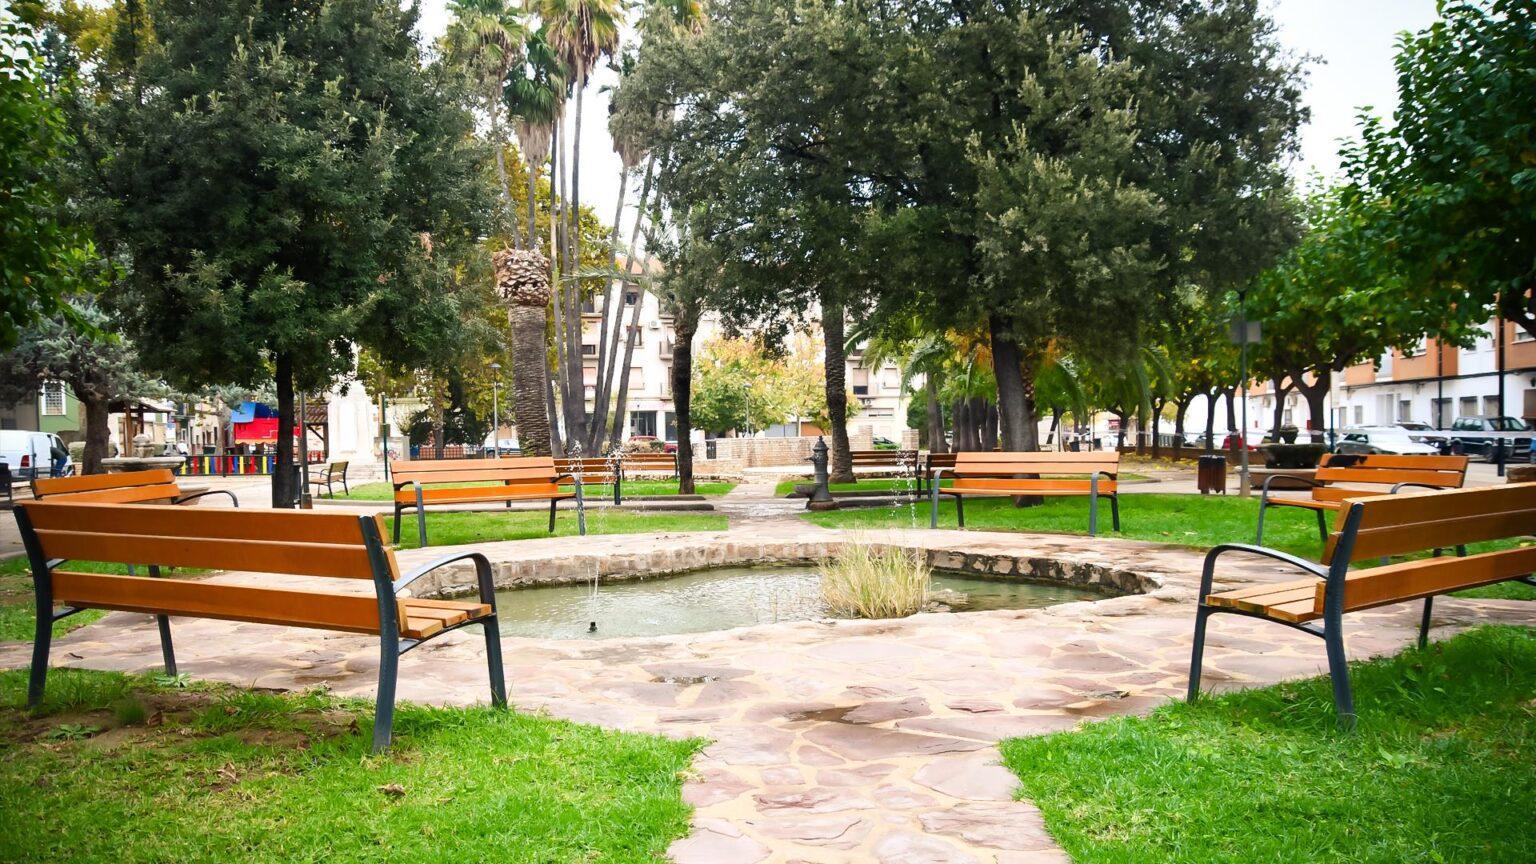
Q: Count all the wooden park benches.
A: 11